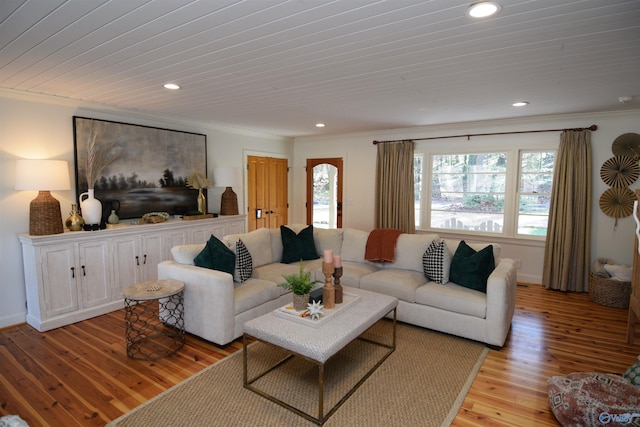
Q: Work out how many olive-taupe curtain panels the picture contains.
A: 2